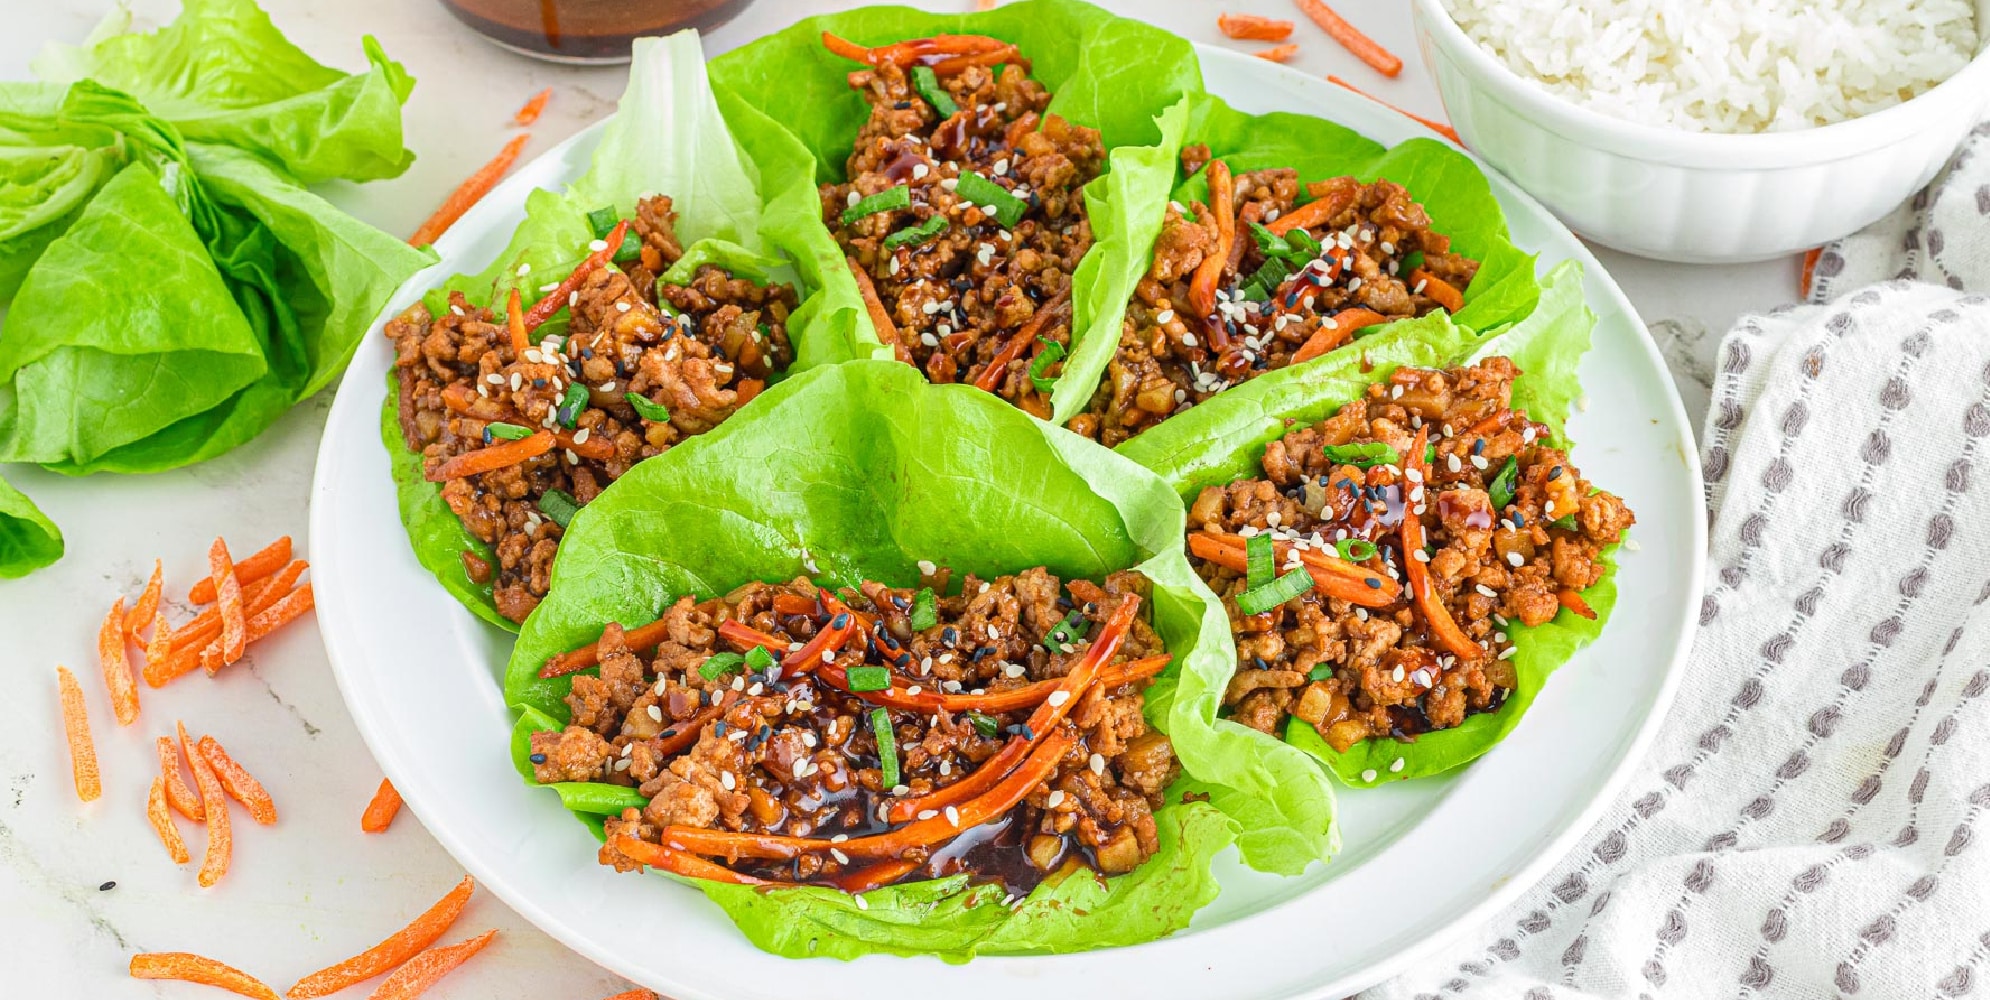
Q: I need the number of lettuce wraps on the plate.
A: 5